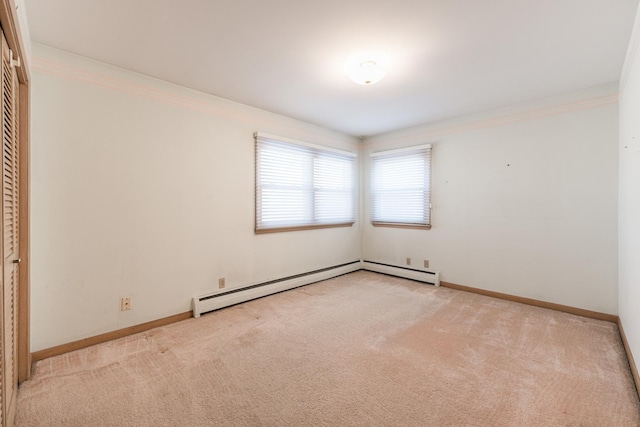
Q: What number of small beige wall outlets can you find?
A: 4